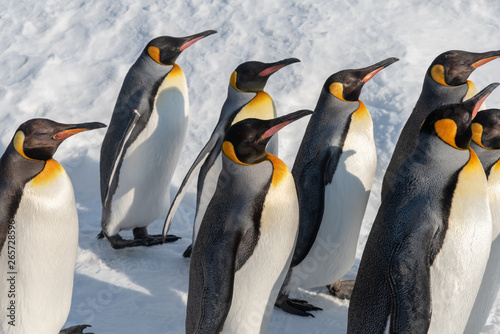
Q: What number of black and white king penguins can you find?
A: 8